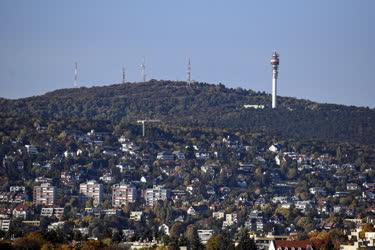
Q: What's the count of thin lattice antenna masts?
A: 4